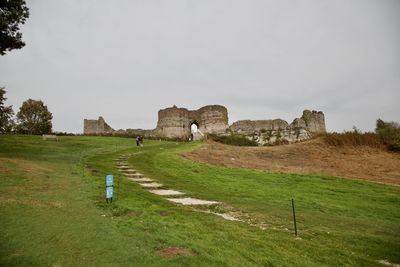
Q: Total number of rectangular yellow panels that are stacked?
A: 0